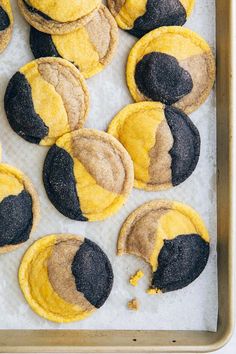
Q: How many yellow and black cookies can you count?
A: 11